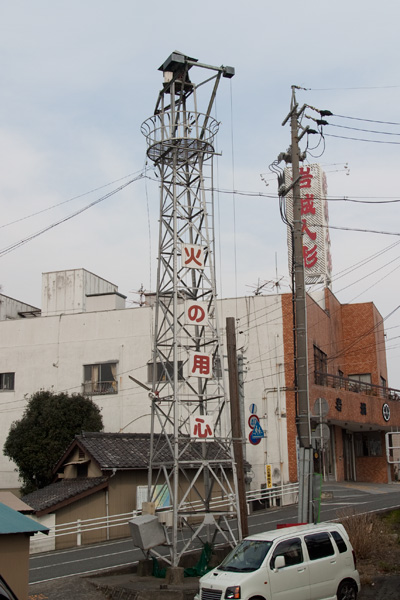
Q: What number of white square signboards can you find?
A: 4